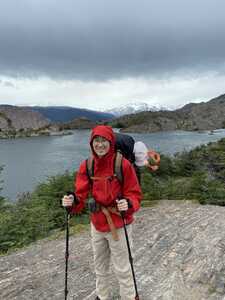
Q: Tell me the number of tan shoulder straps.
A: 2